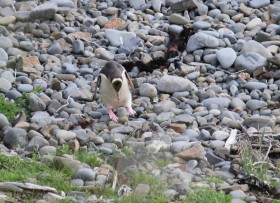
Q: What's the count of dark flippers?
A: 2